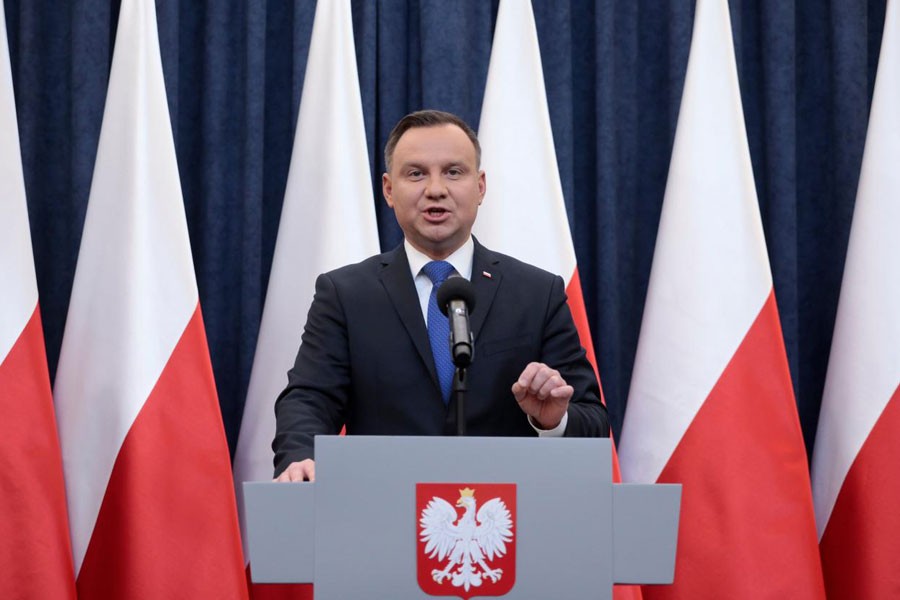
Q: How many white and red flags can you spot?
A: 6